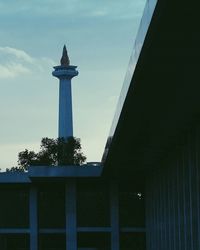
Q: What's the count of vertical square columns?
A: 3